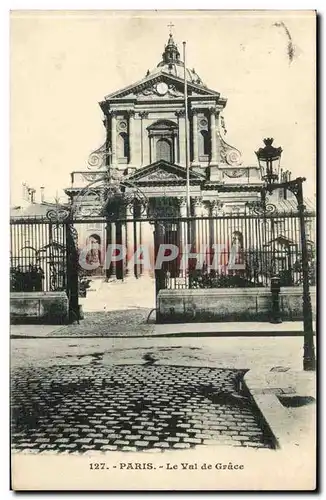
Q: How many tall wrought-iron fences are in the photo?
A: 2